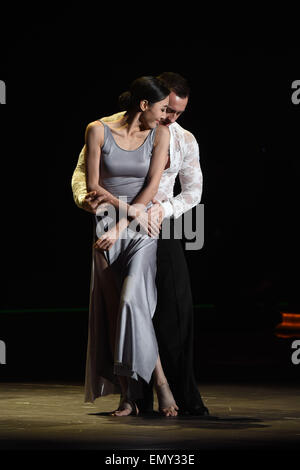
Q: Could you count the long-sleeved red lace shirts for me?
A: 0